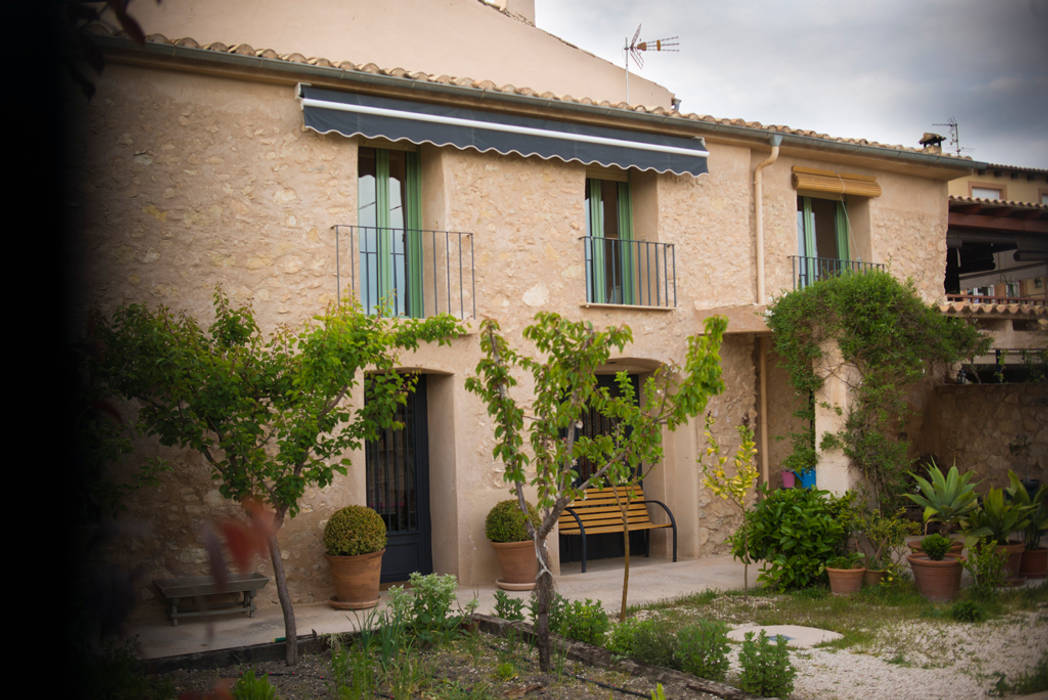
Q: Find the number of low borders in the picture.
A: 2